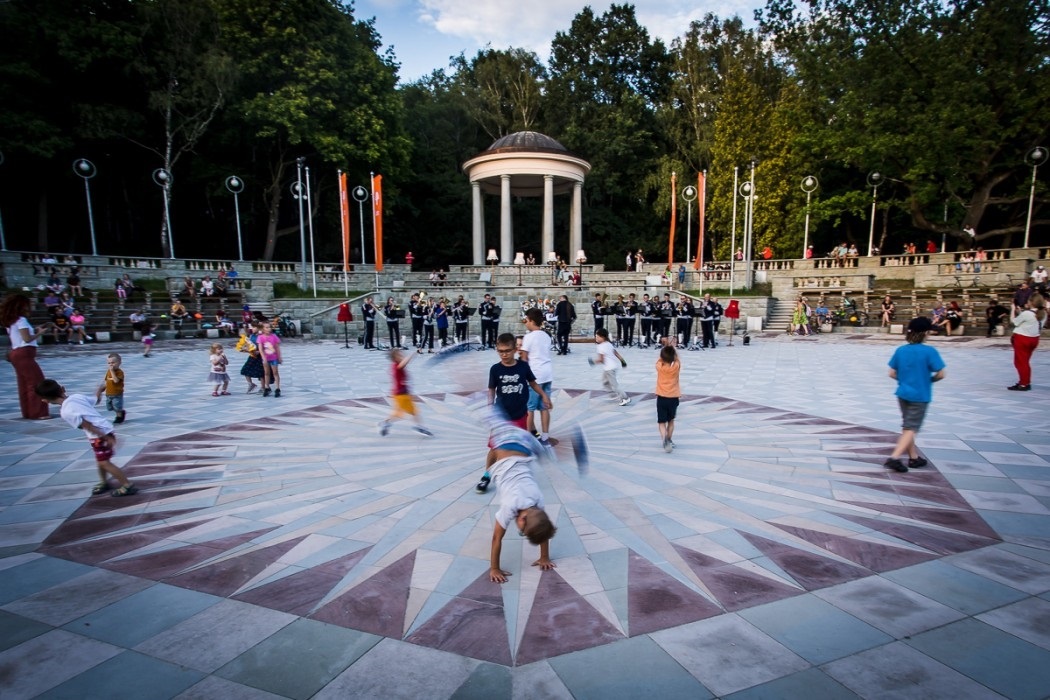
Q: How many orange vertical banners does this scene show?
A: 4